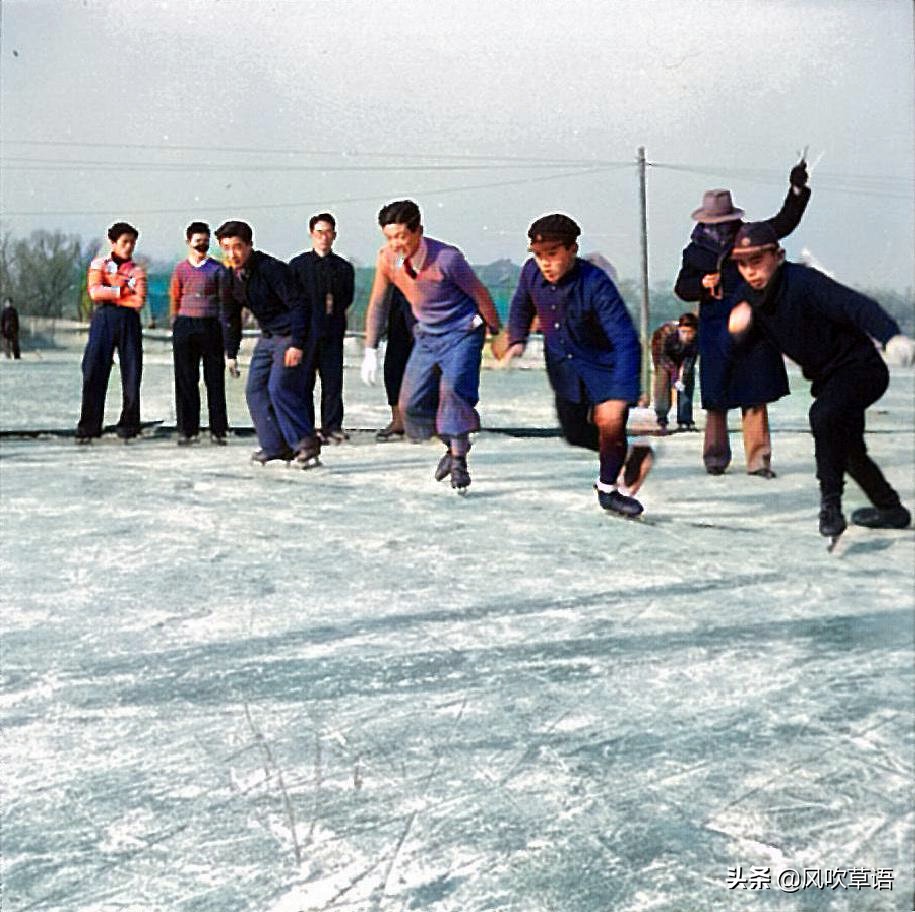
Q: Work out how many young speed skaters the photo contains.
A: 4